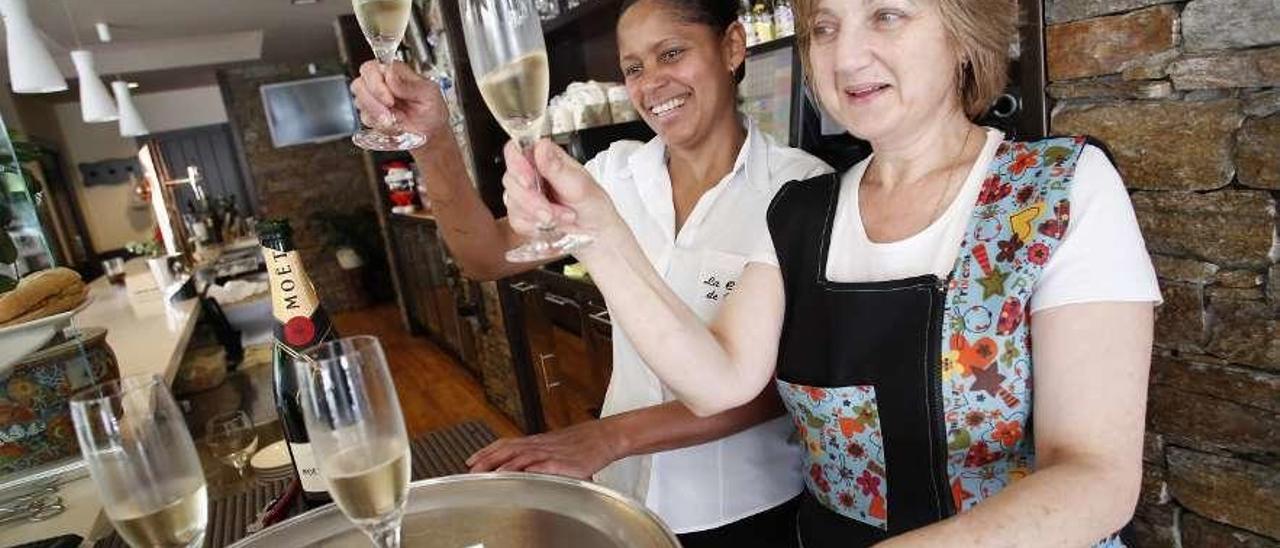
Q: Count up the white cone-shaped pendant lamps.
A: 3